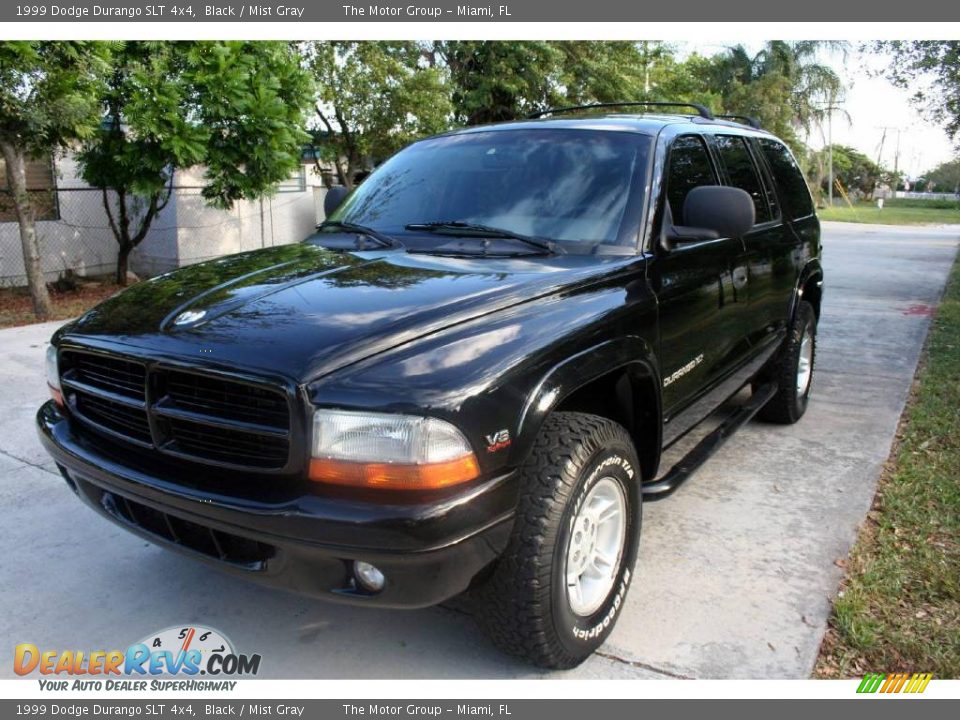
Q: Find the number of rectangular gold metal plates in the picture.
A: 0